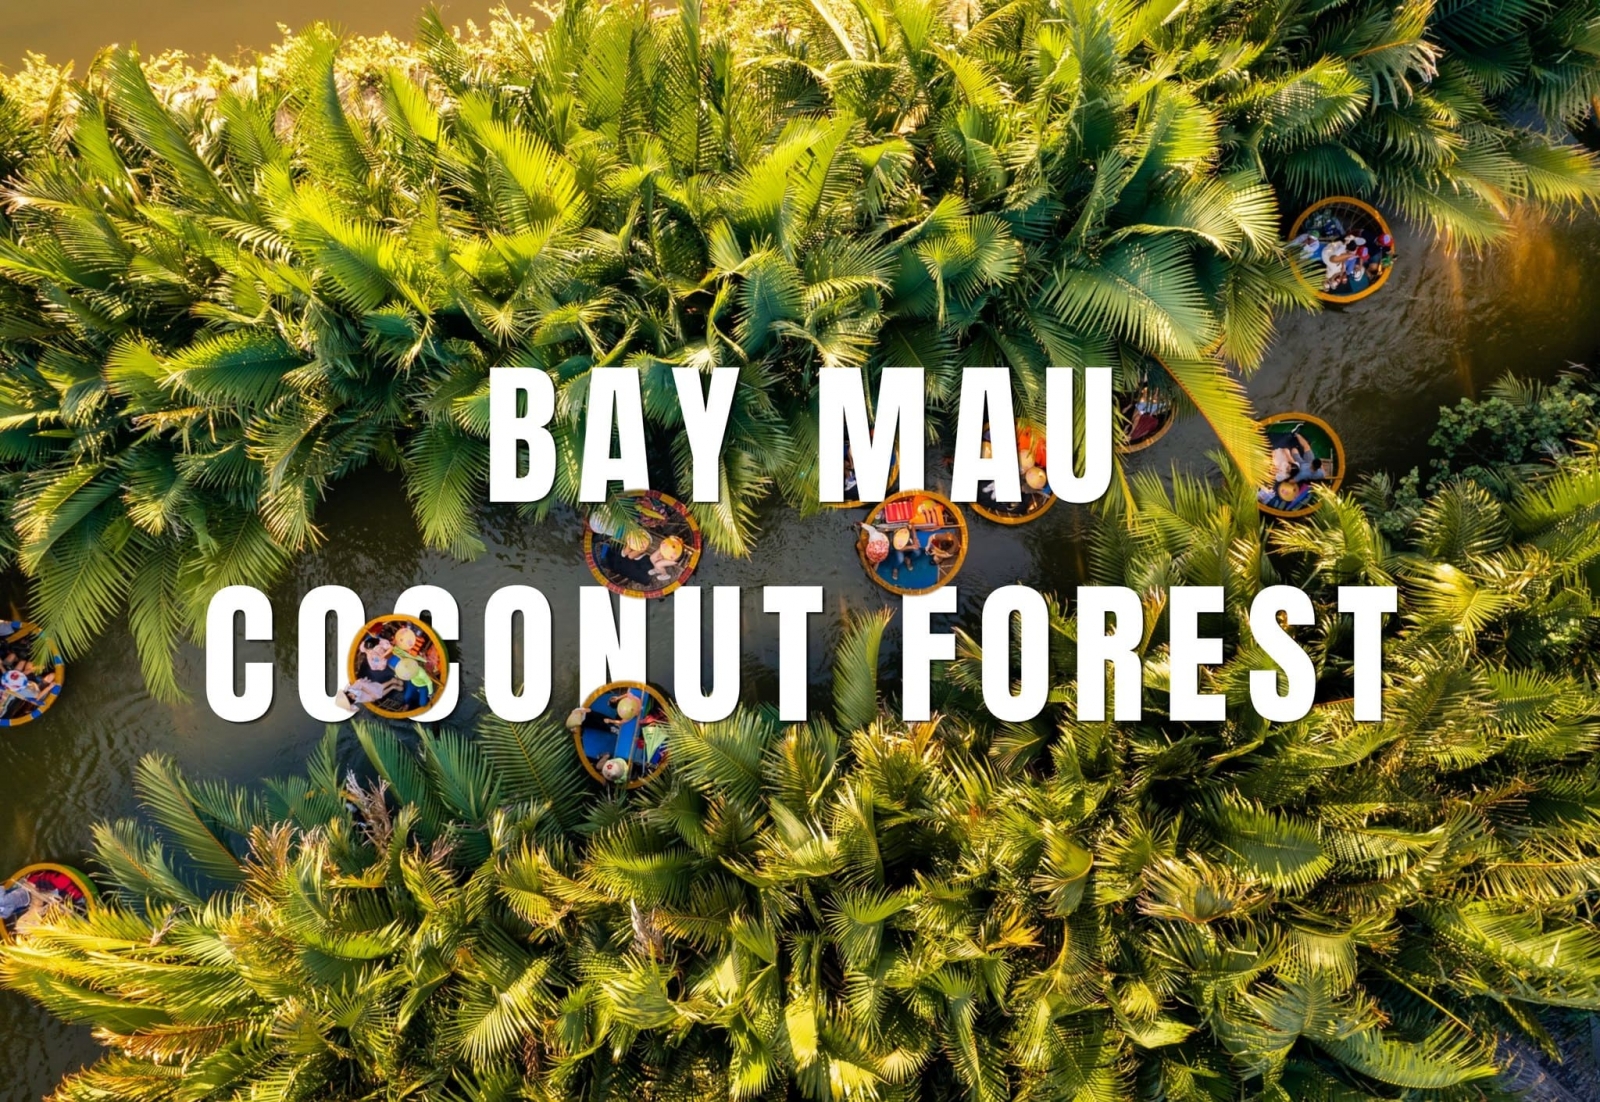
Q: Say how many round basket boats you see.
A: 11